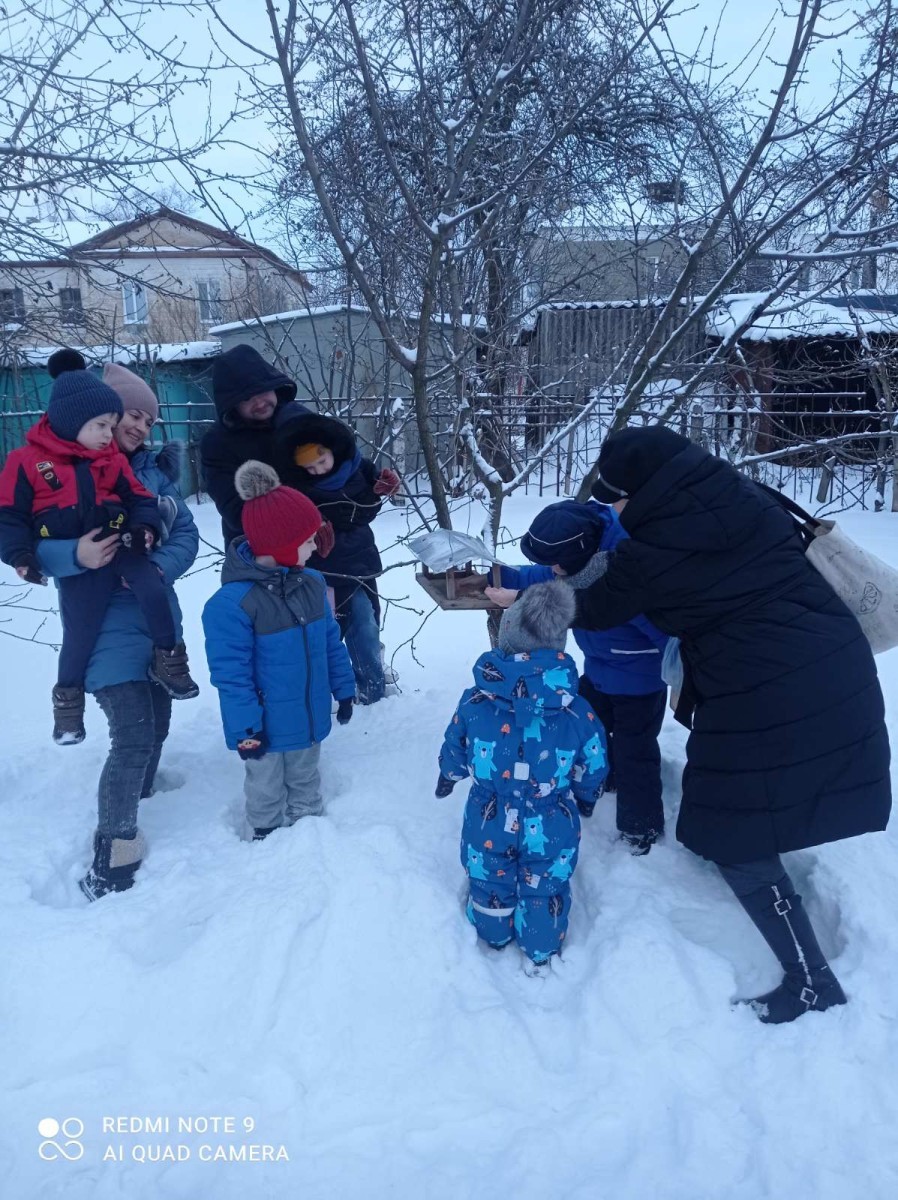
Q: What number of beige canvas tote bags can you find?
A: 1